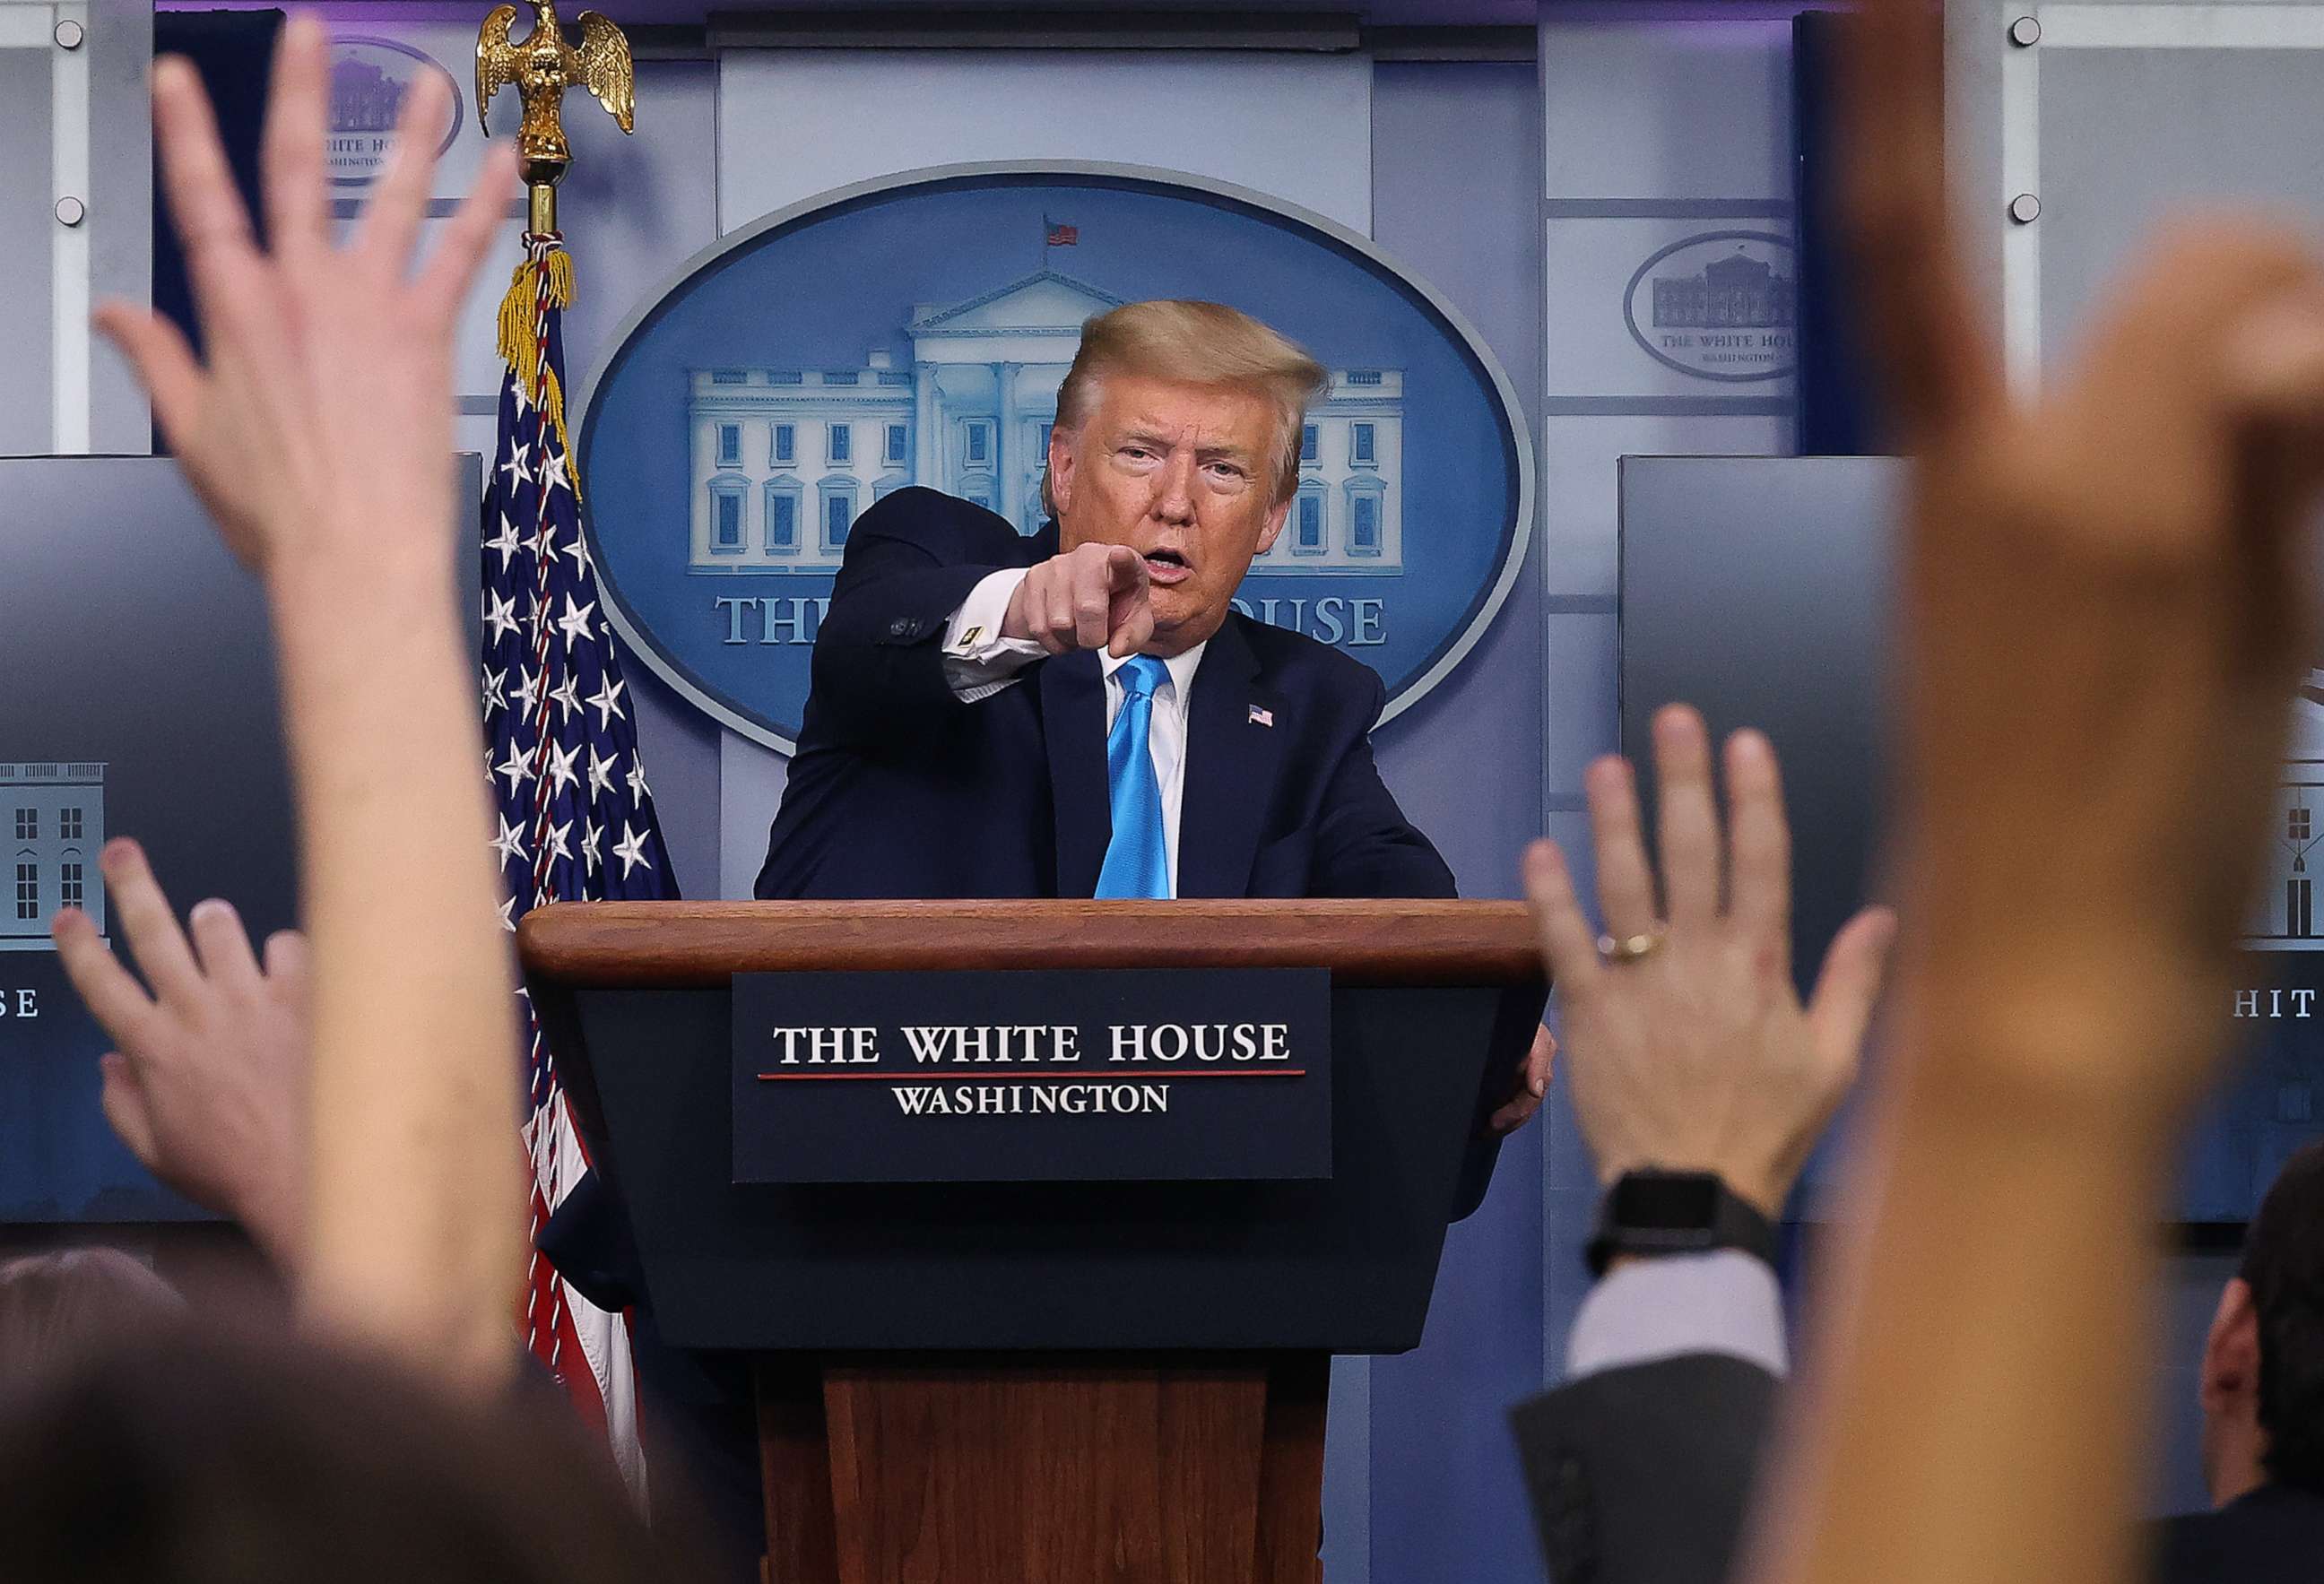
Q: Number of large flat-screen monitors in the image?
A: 2